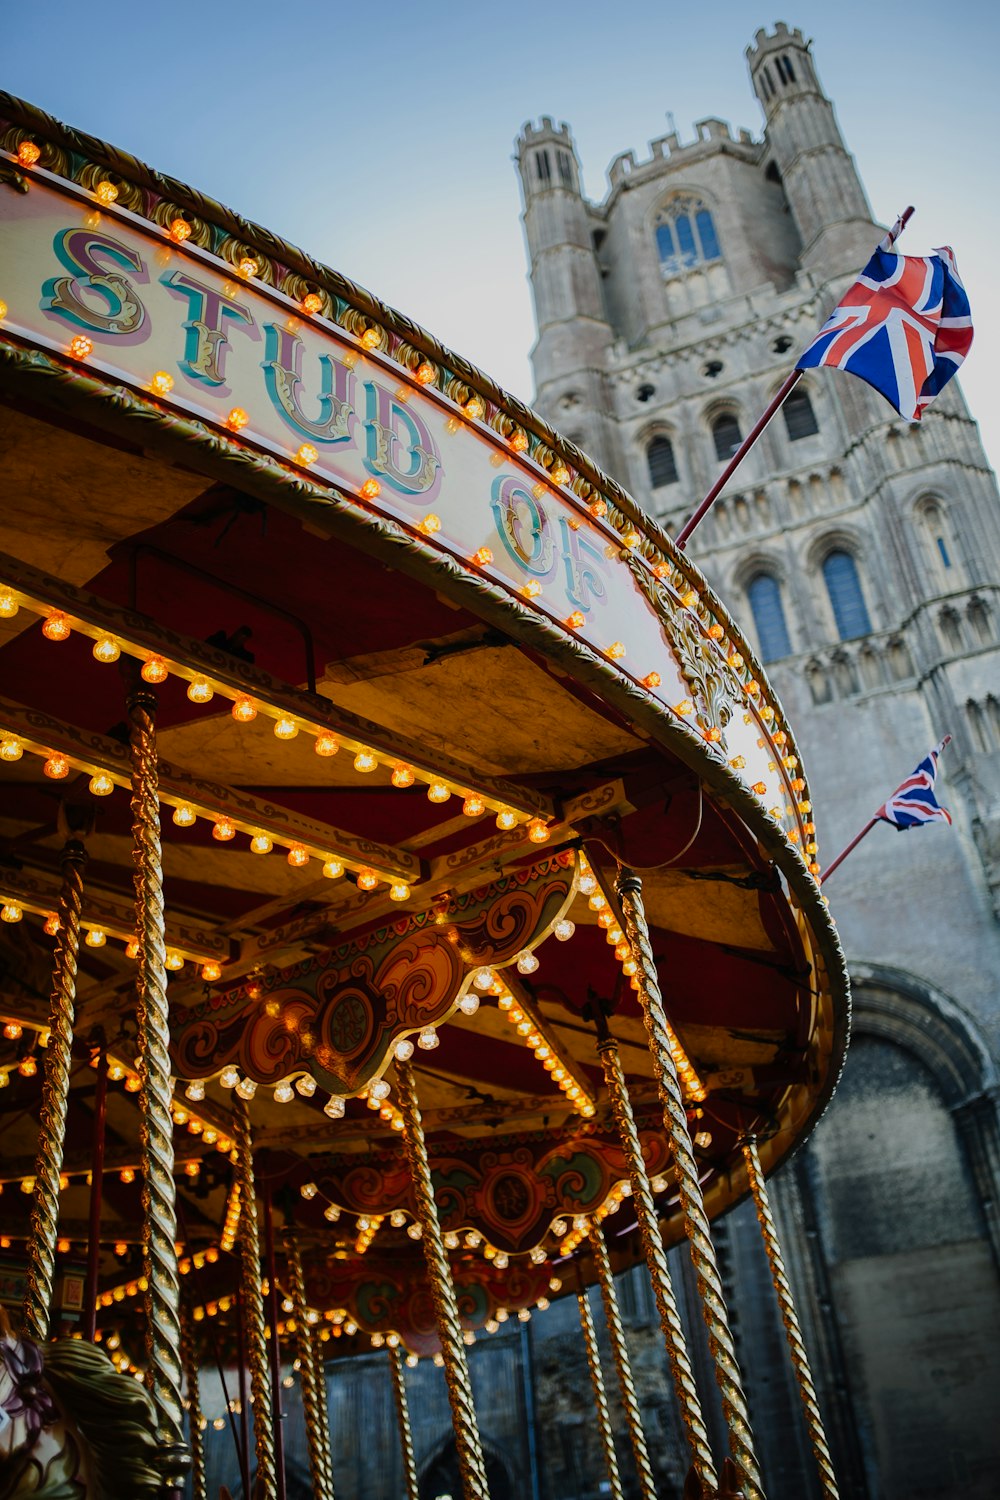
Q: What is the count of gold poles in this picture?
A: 13